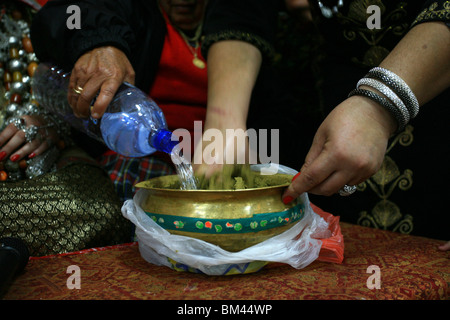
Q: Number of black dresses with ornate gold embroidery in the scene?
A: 1